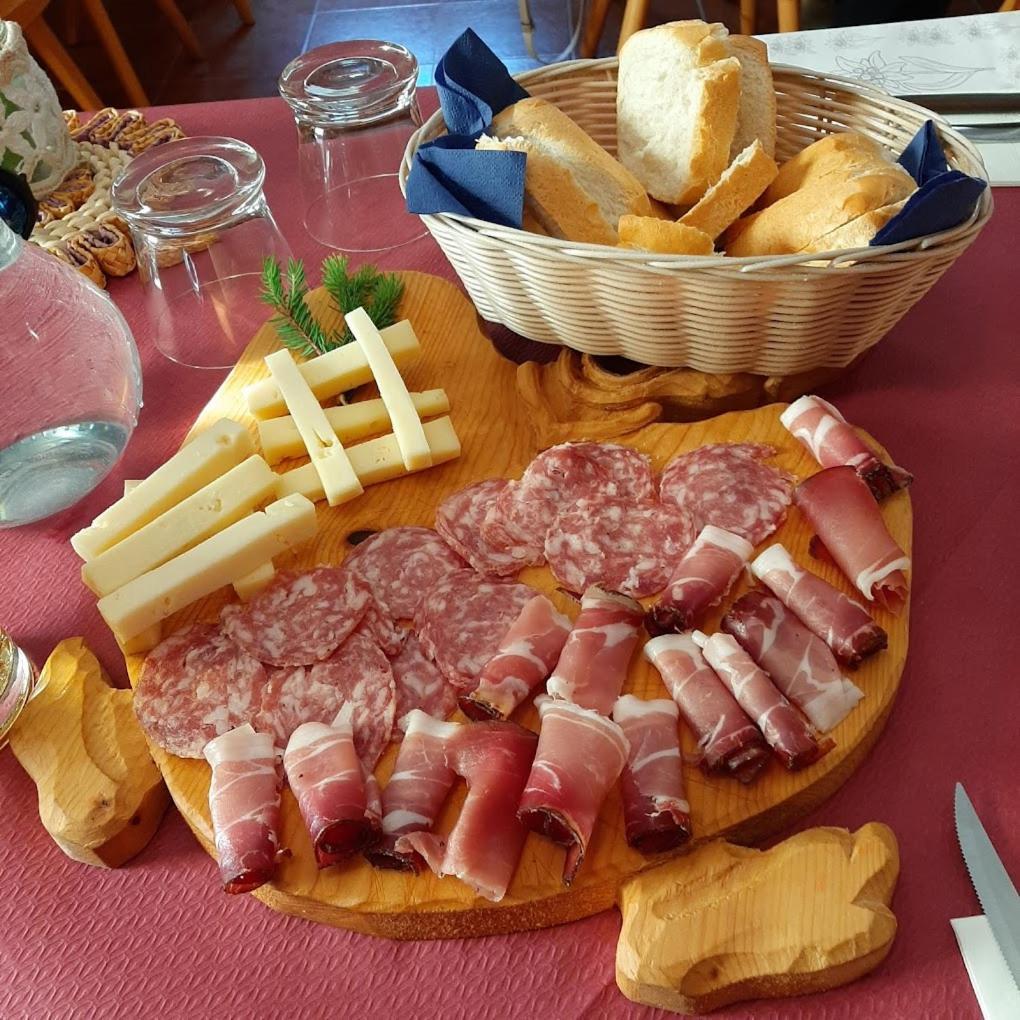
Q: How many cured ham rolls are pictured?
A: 15